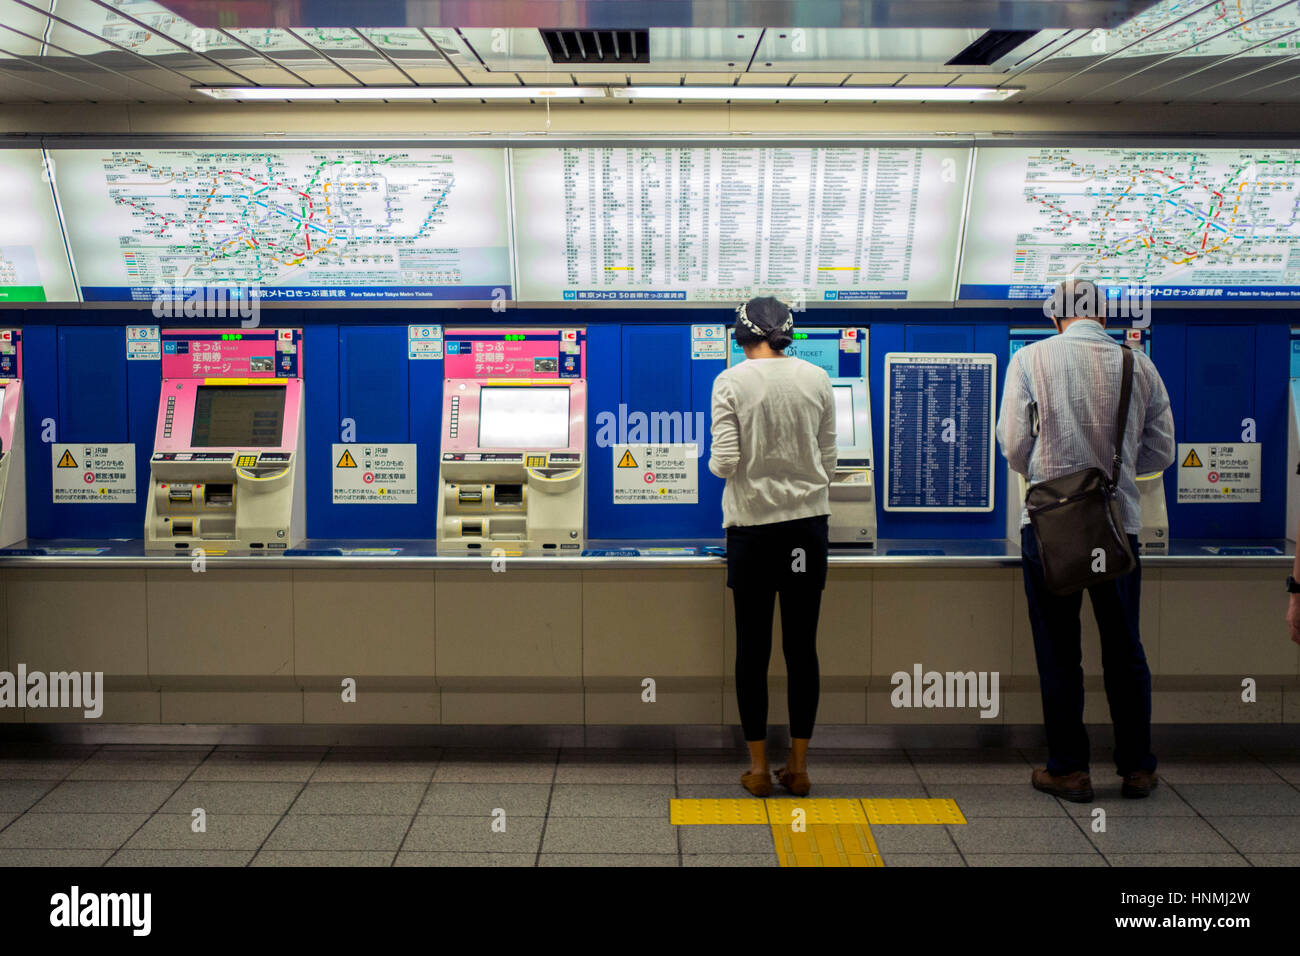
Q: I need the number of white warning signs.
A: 4